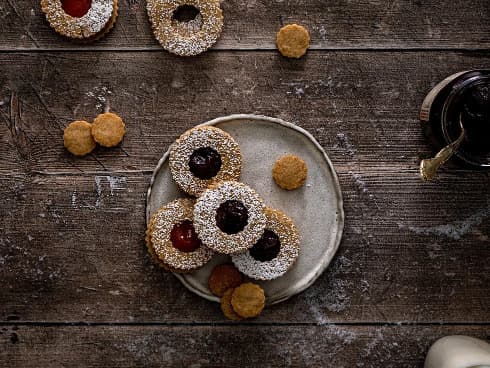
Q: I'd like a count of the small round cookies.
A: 7